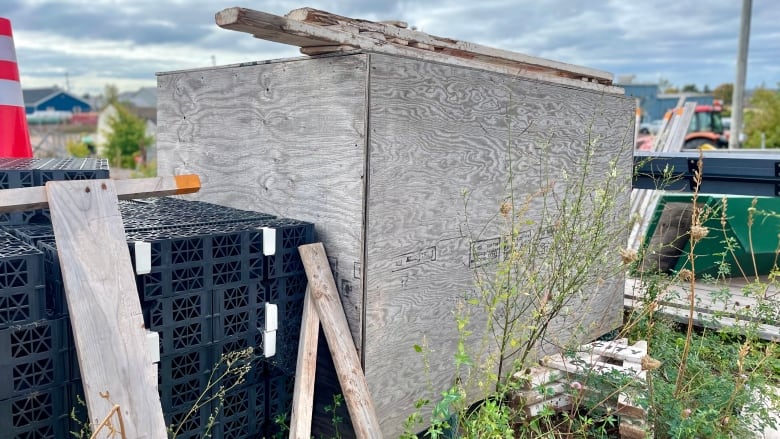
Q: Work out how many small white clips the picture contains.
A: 5